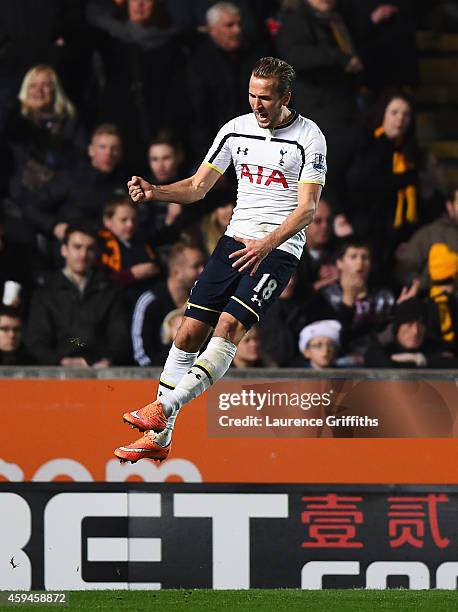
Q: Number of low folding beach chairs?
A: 0